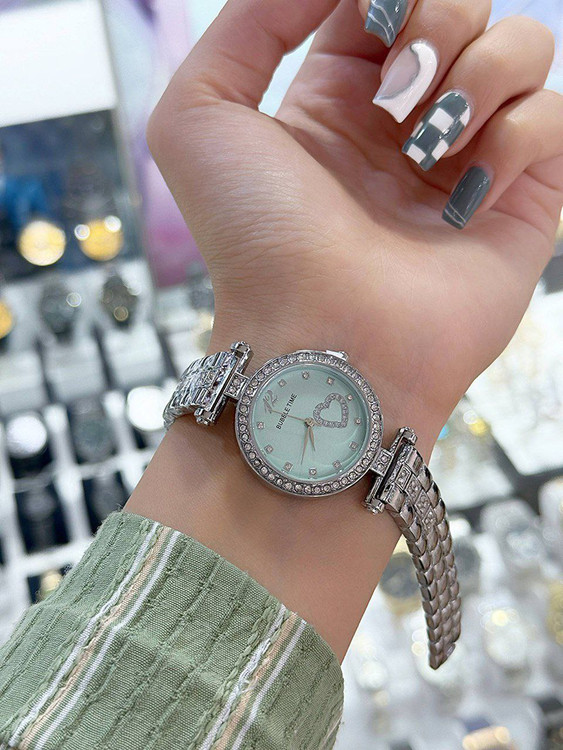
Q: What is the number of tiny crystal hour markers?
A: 11